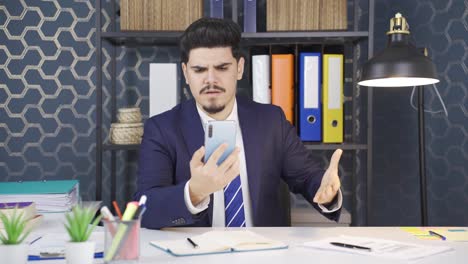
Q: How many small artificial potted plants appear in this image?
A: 2